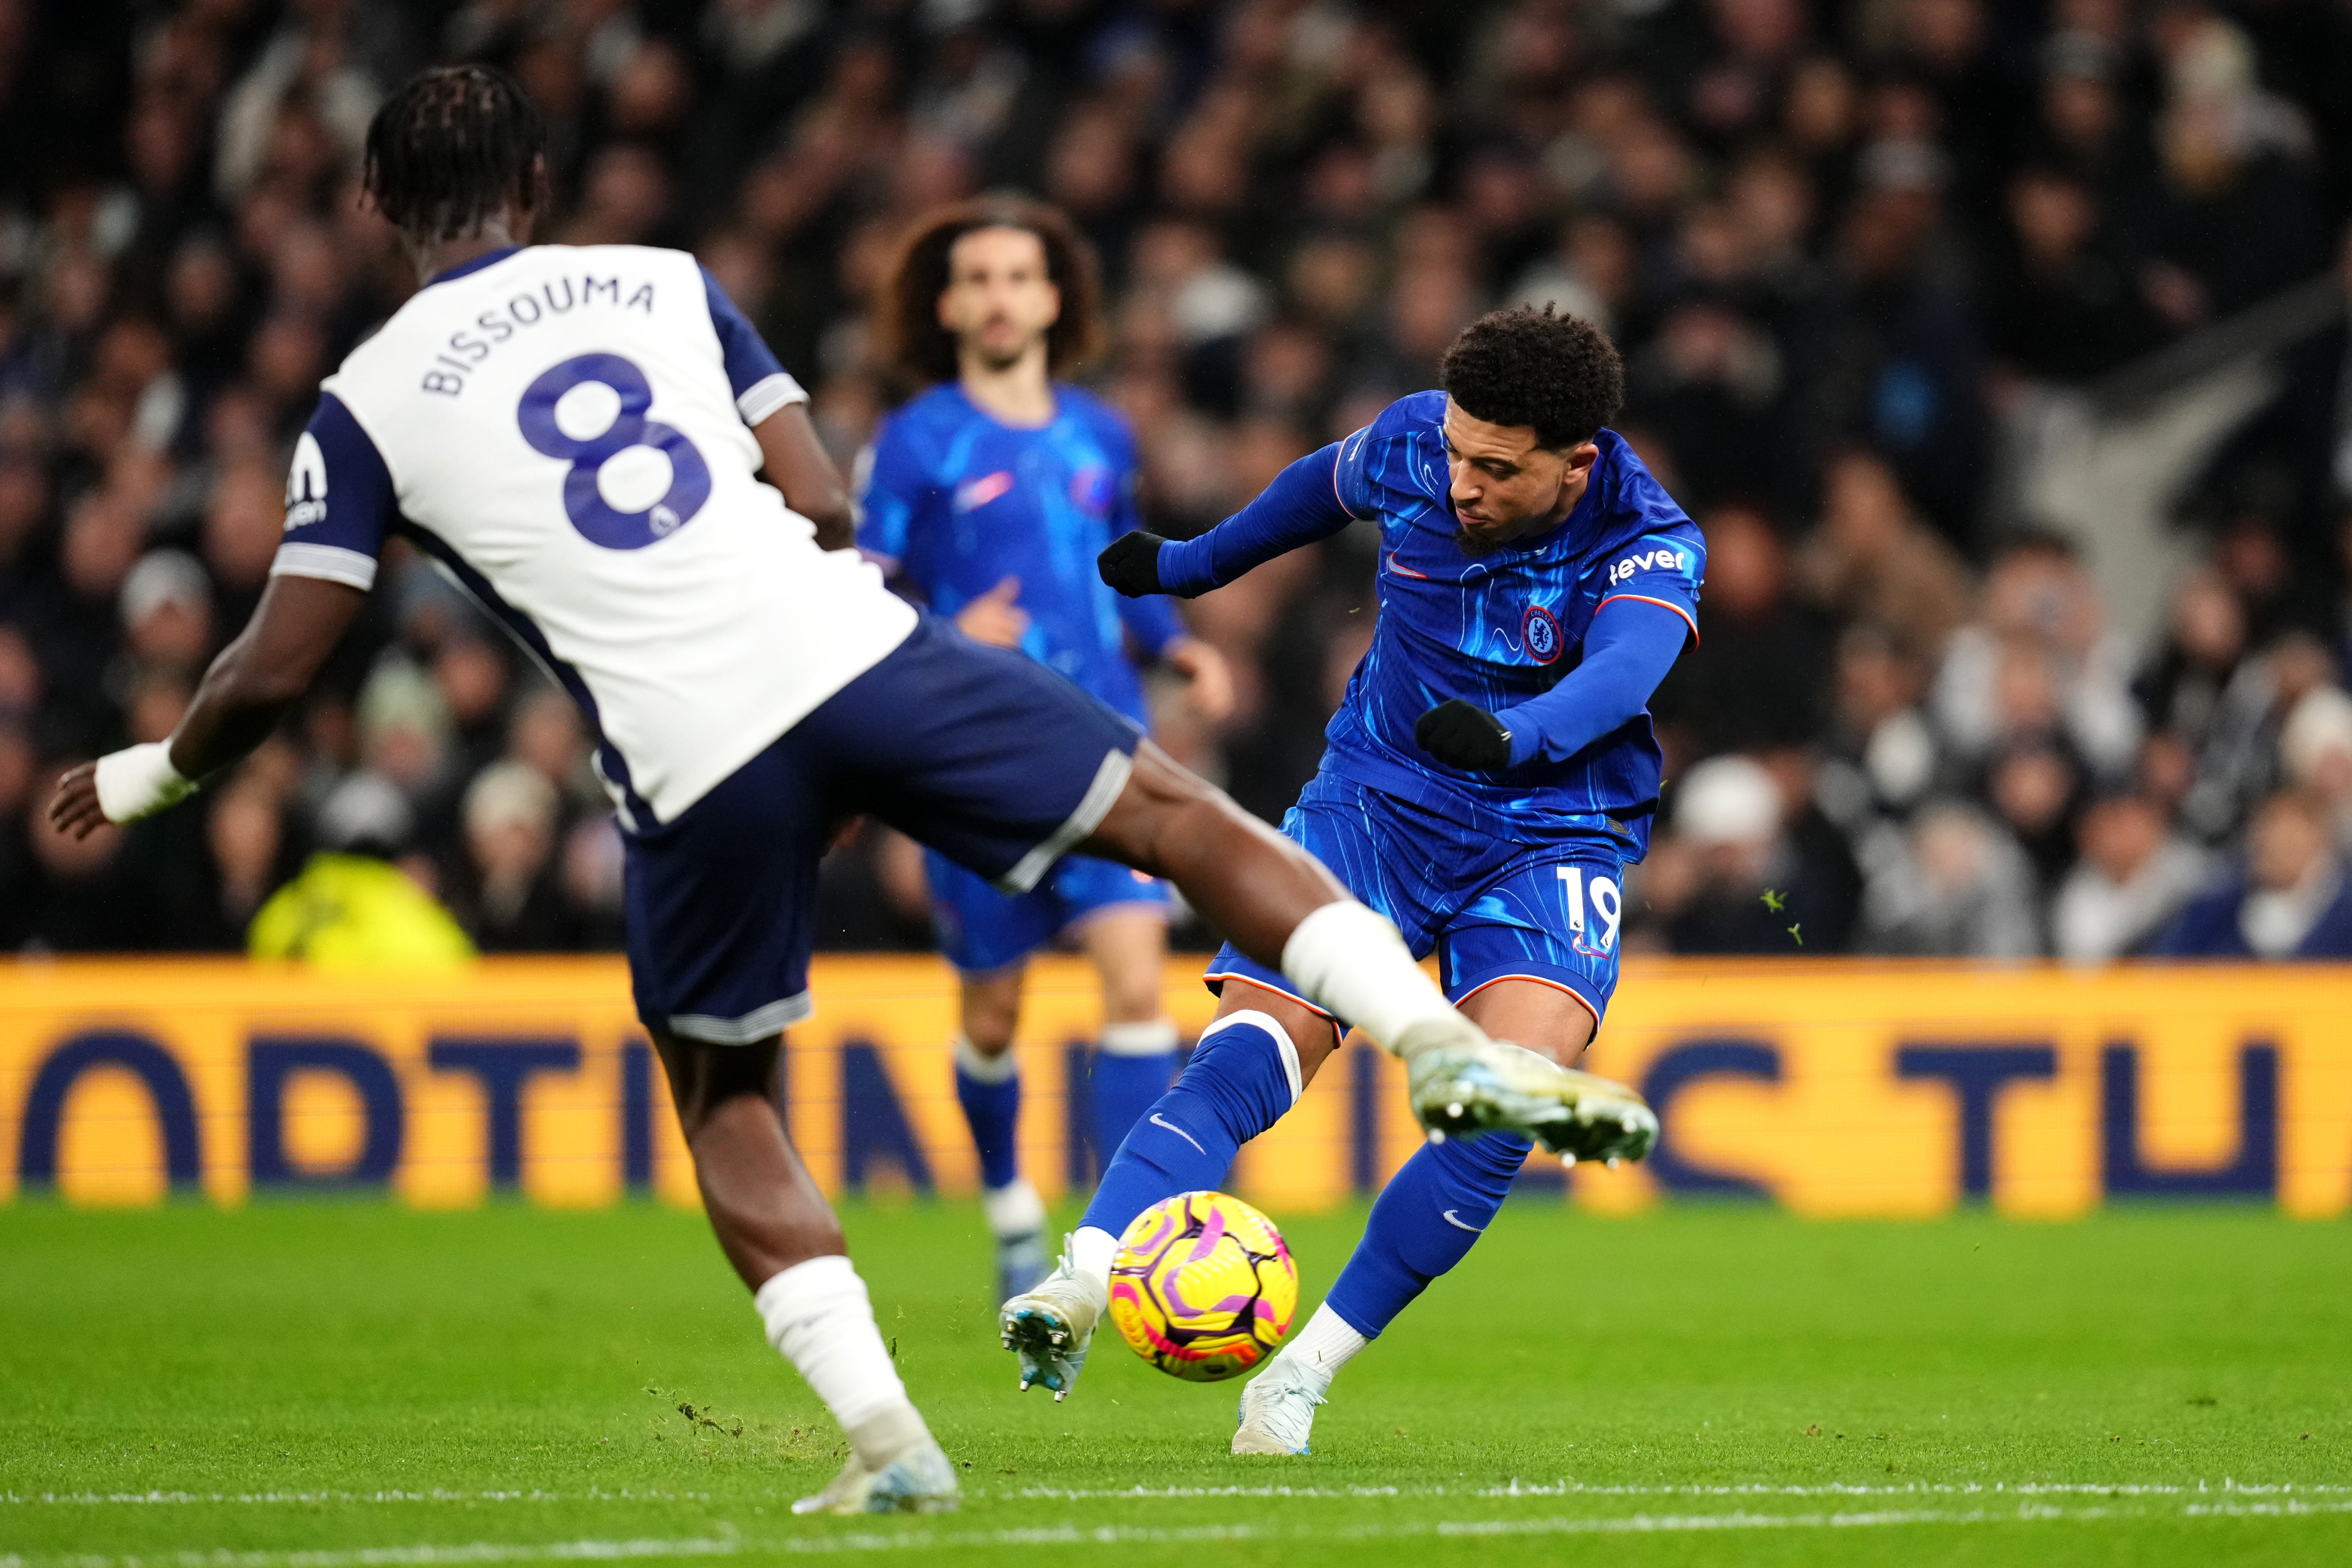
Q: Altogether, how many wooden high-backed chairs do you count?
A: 0